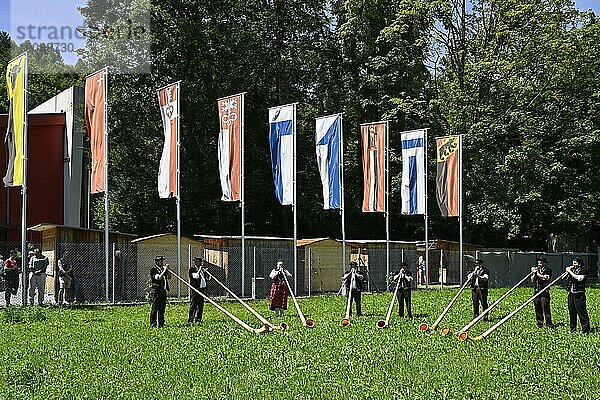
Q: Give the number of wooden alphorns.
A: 8